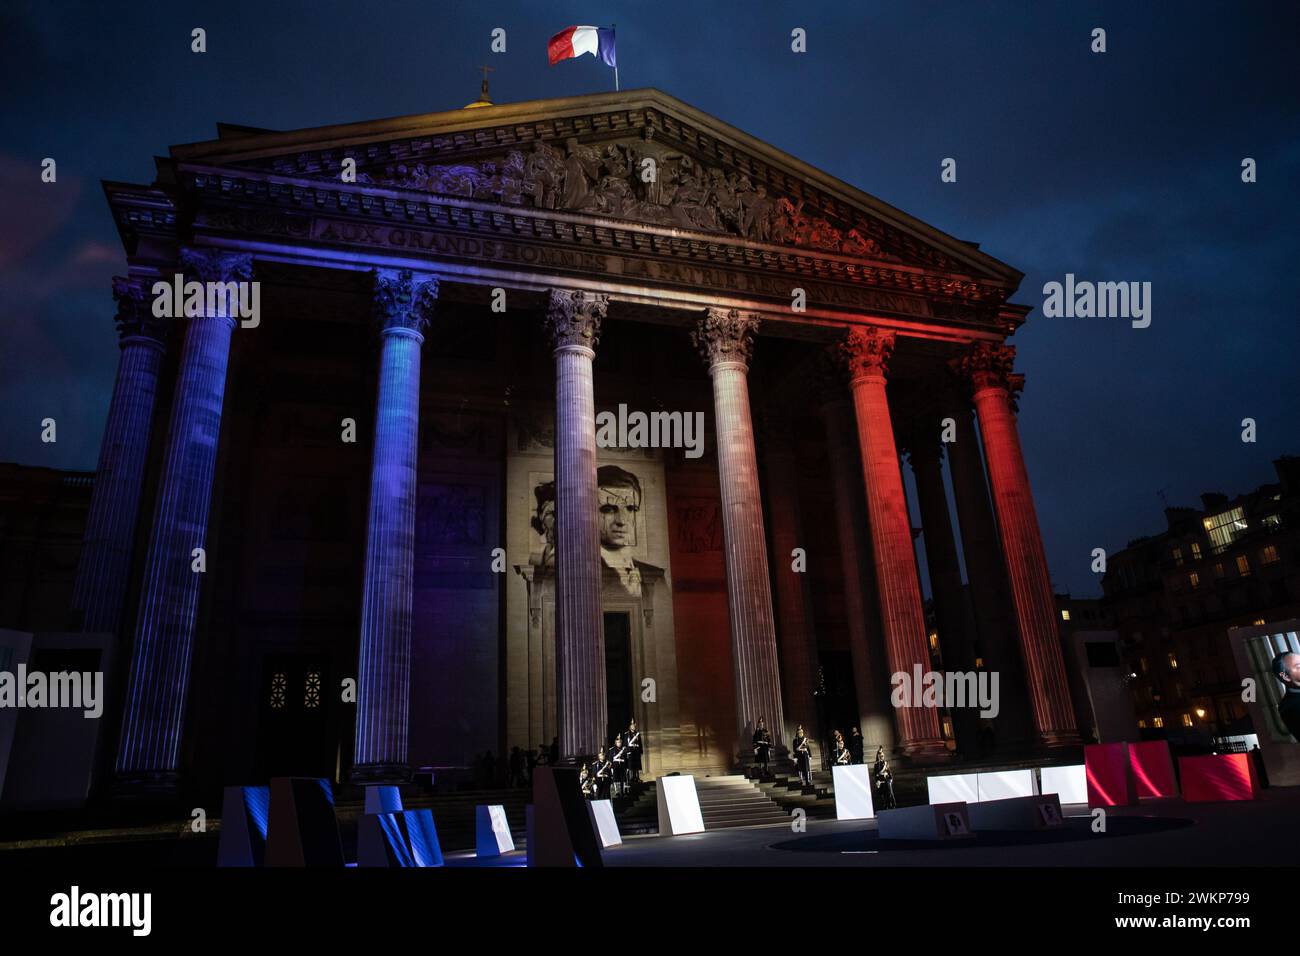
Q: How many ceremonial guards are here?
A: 8